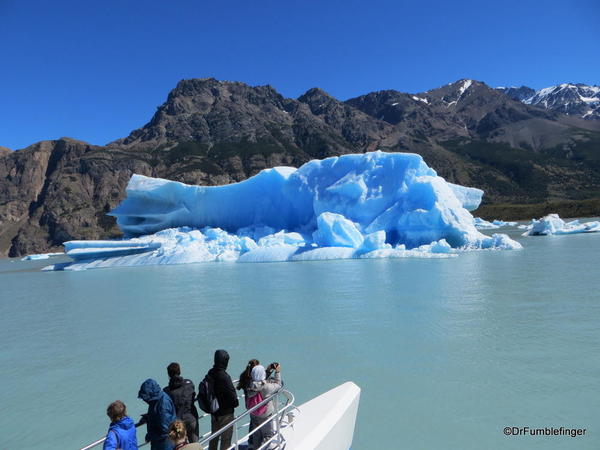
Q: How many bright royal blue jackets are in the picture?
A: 1